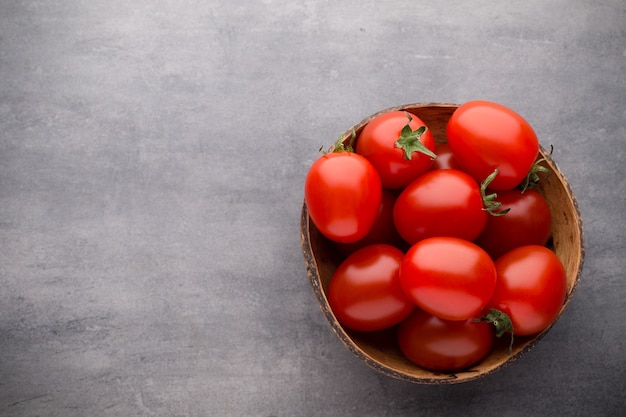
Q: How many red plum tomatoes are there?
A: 11